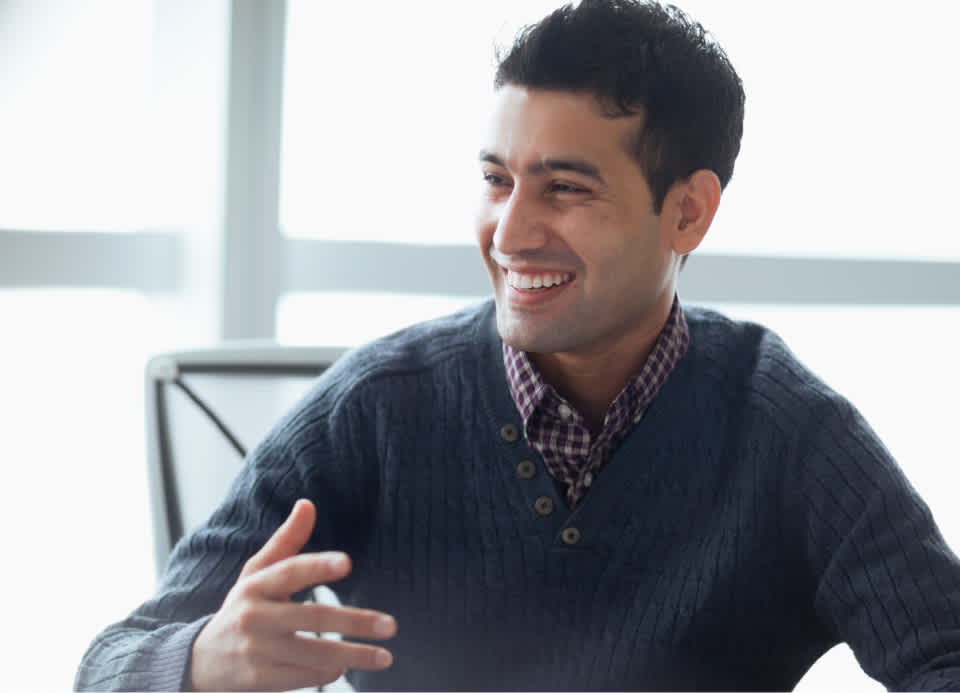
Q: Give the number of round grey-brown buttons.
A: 4